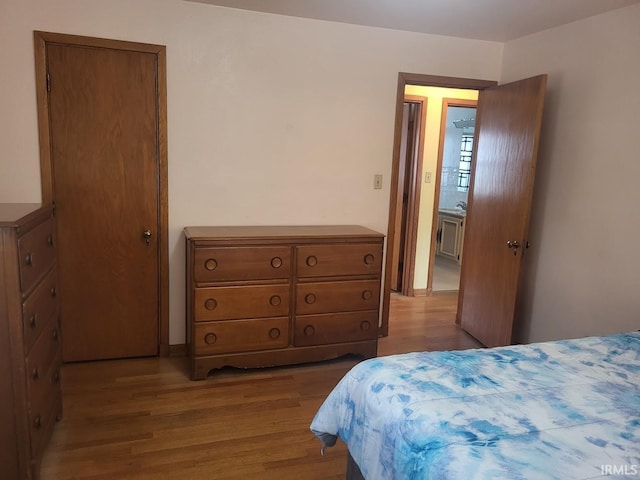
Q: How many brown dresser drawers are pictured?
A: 10